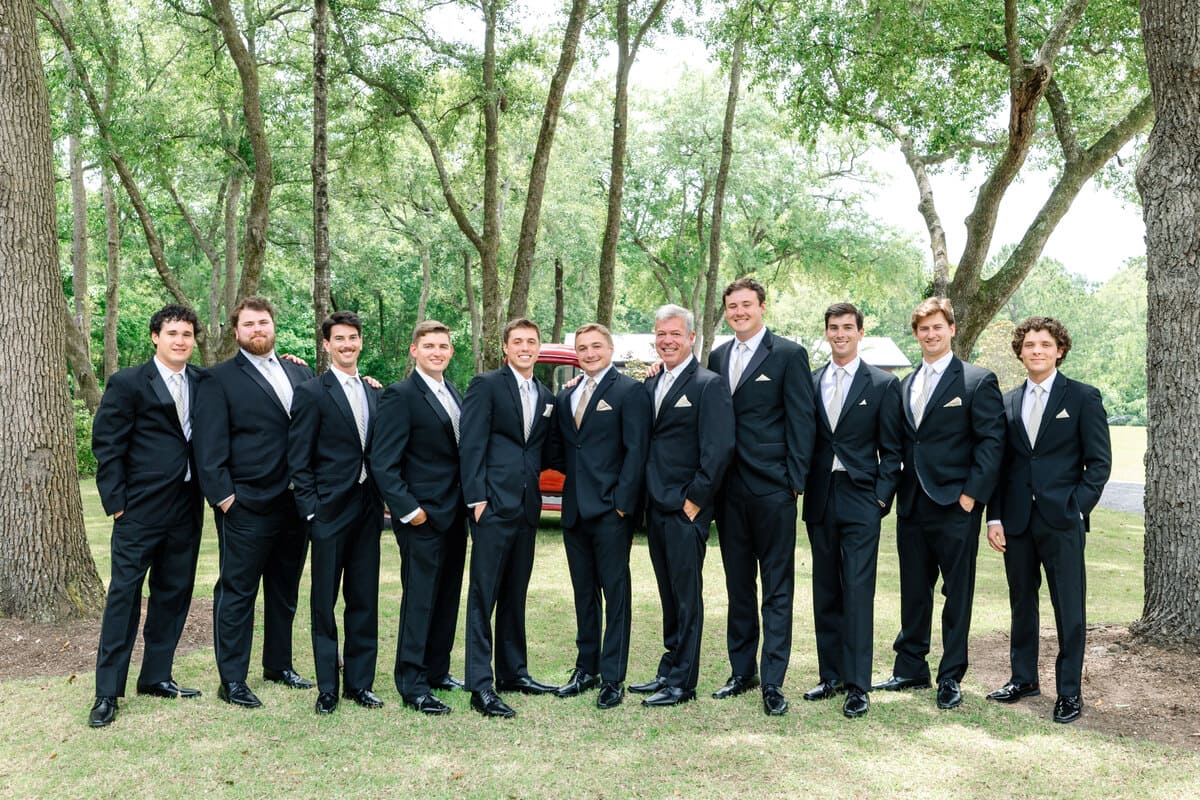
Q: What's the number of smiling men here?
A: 11